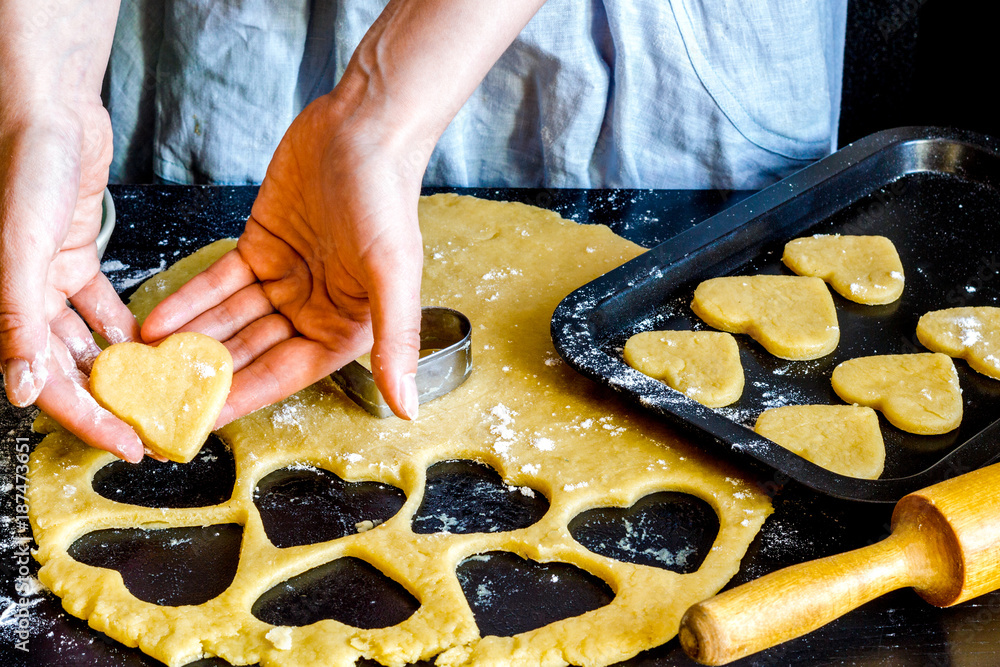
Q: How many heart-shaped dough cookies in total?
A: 7